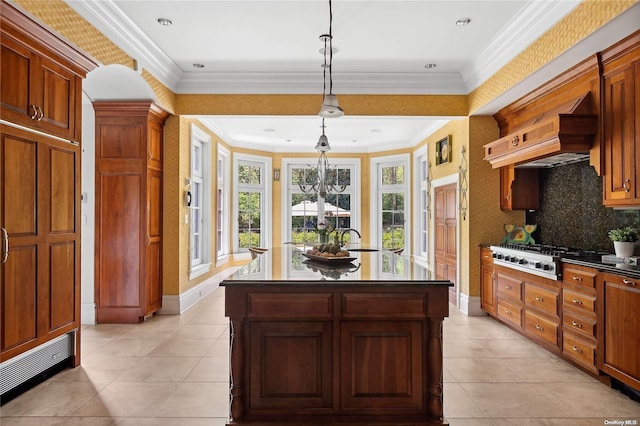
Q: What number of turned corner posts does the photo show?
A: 2